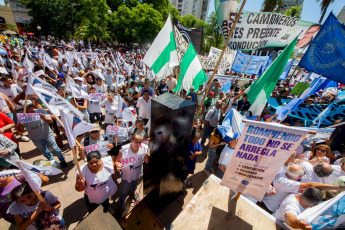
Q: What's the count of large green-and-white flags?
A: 3